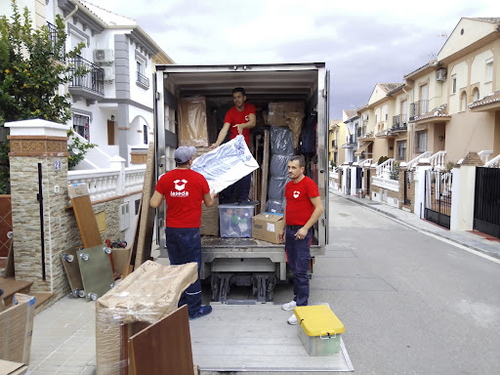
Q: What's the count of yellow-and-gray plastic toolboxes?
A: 1